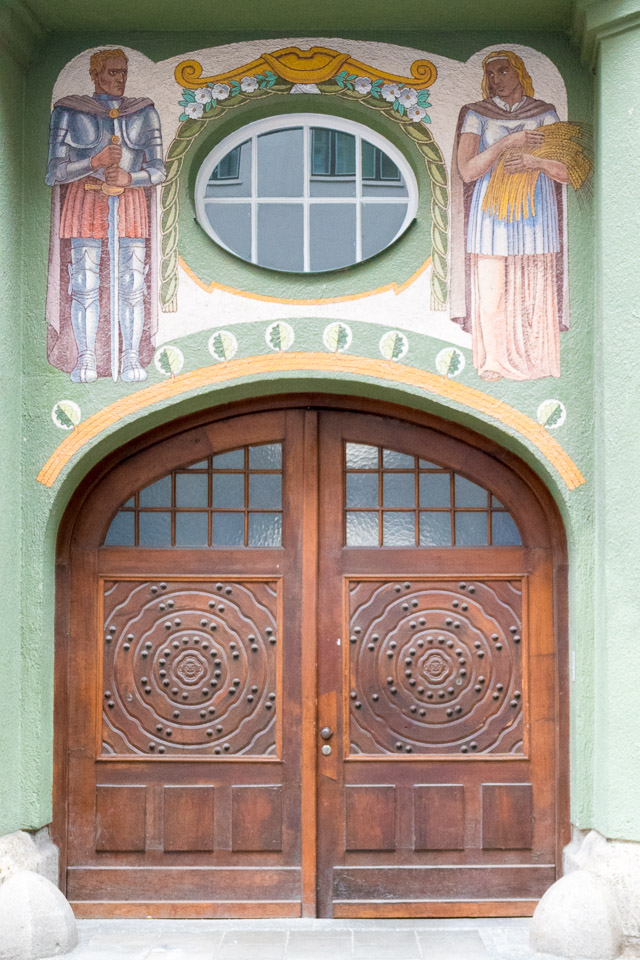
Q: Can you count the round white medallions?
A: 8